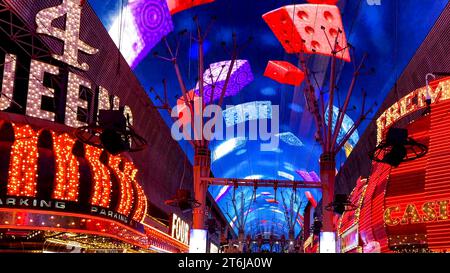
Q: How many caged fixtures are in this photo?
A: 4